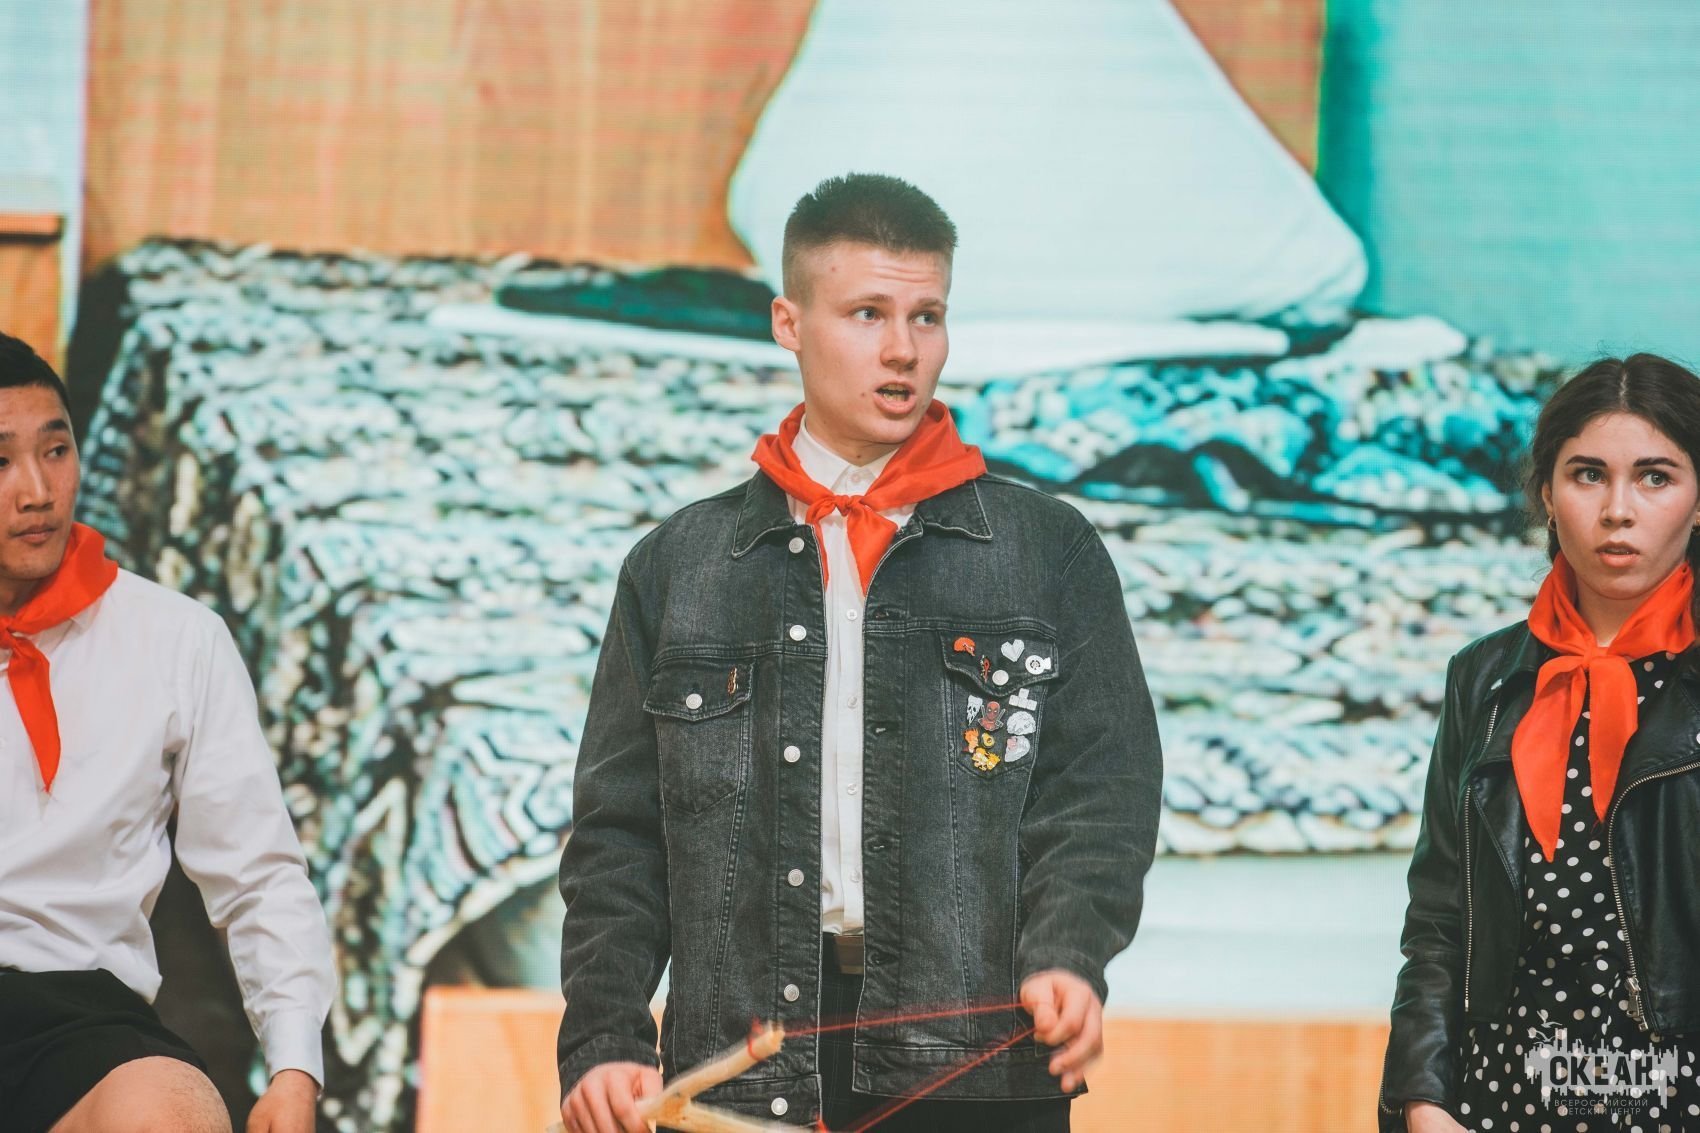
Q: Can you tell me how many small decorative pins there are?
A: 13